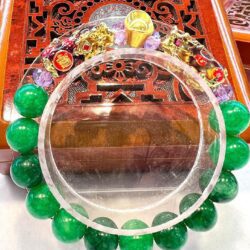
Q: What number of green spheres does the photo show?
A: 12